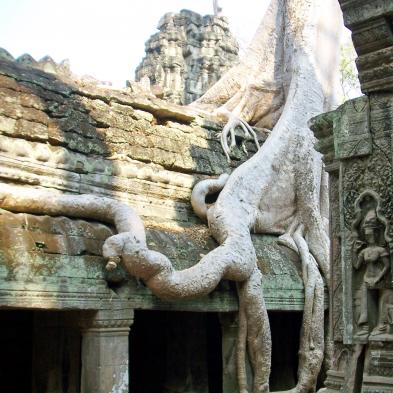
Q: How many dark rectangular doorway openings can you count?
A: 3